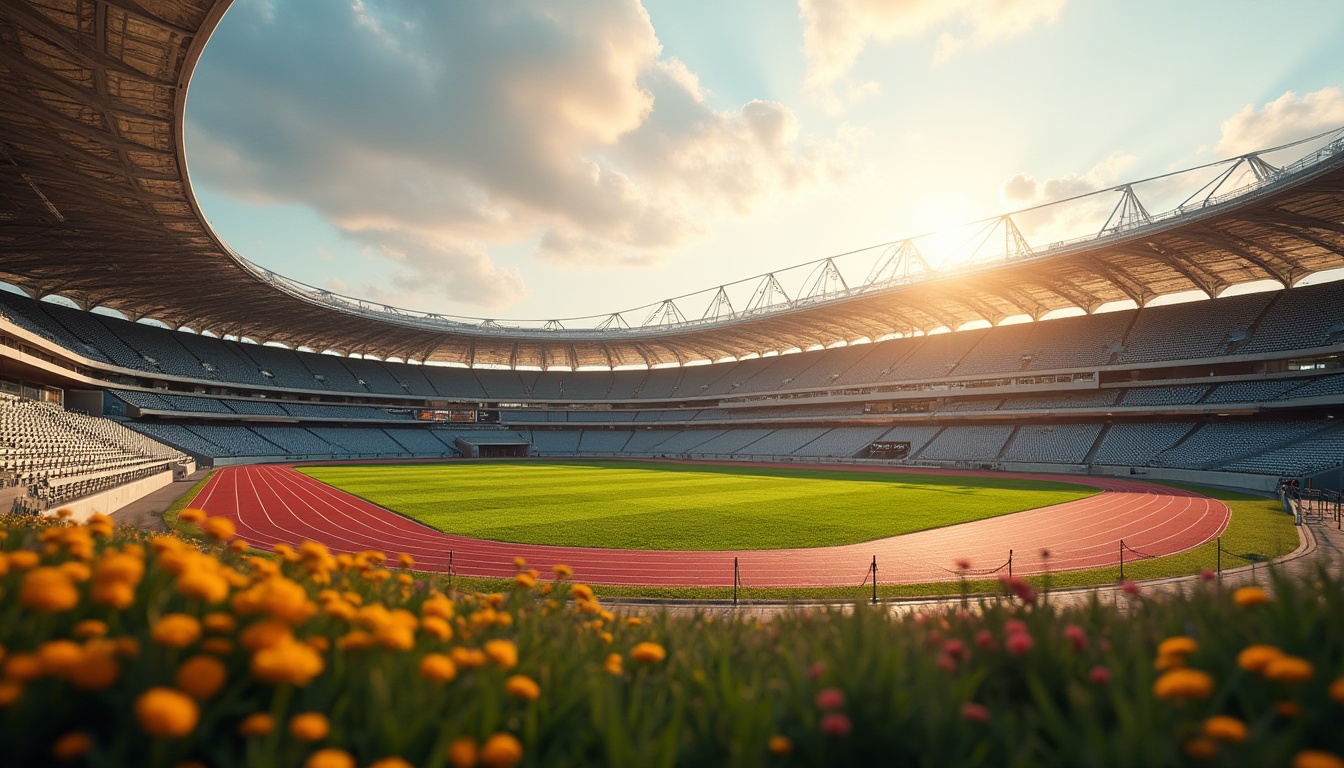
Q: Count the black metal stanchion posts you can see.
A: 6